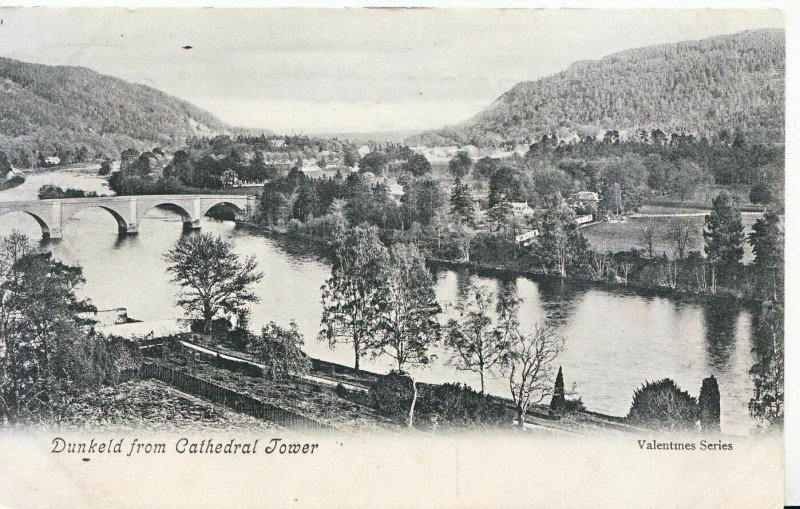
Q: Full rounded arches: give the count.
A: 3